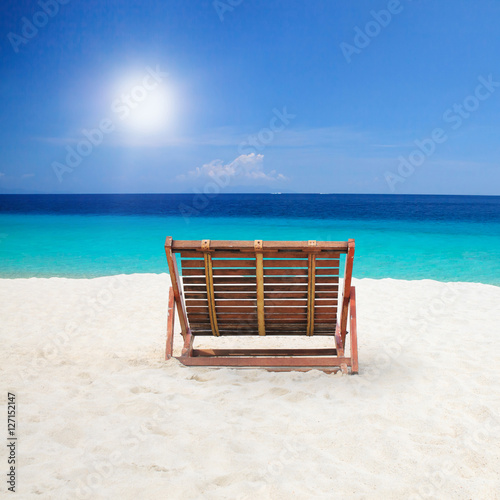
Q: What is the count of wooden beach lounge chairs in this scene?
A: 1